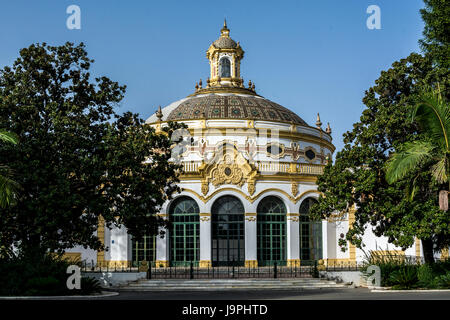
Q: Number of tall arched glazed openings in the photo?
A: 5